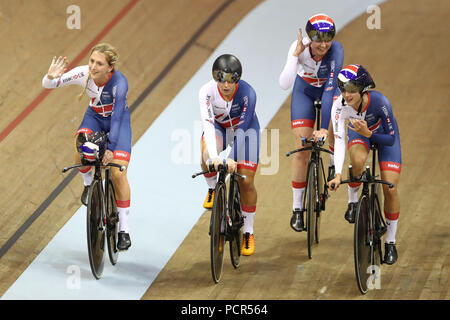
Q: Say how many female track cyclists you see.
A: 4